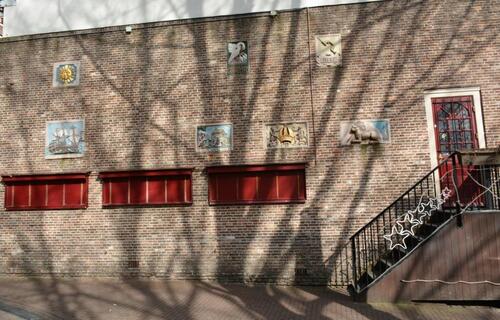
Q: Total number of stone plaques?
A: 7